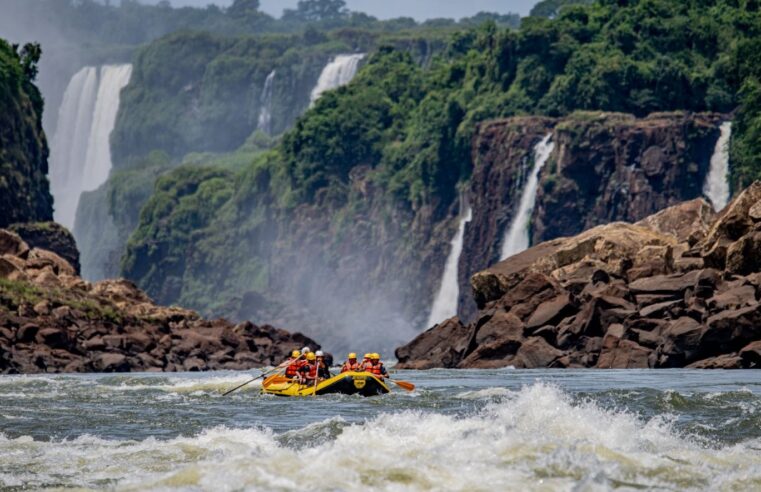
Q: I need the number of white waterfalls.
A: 6